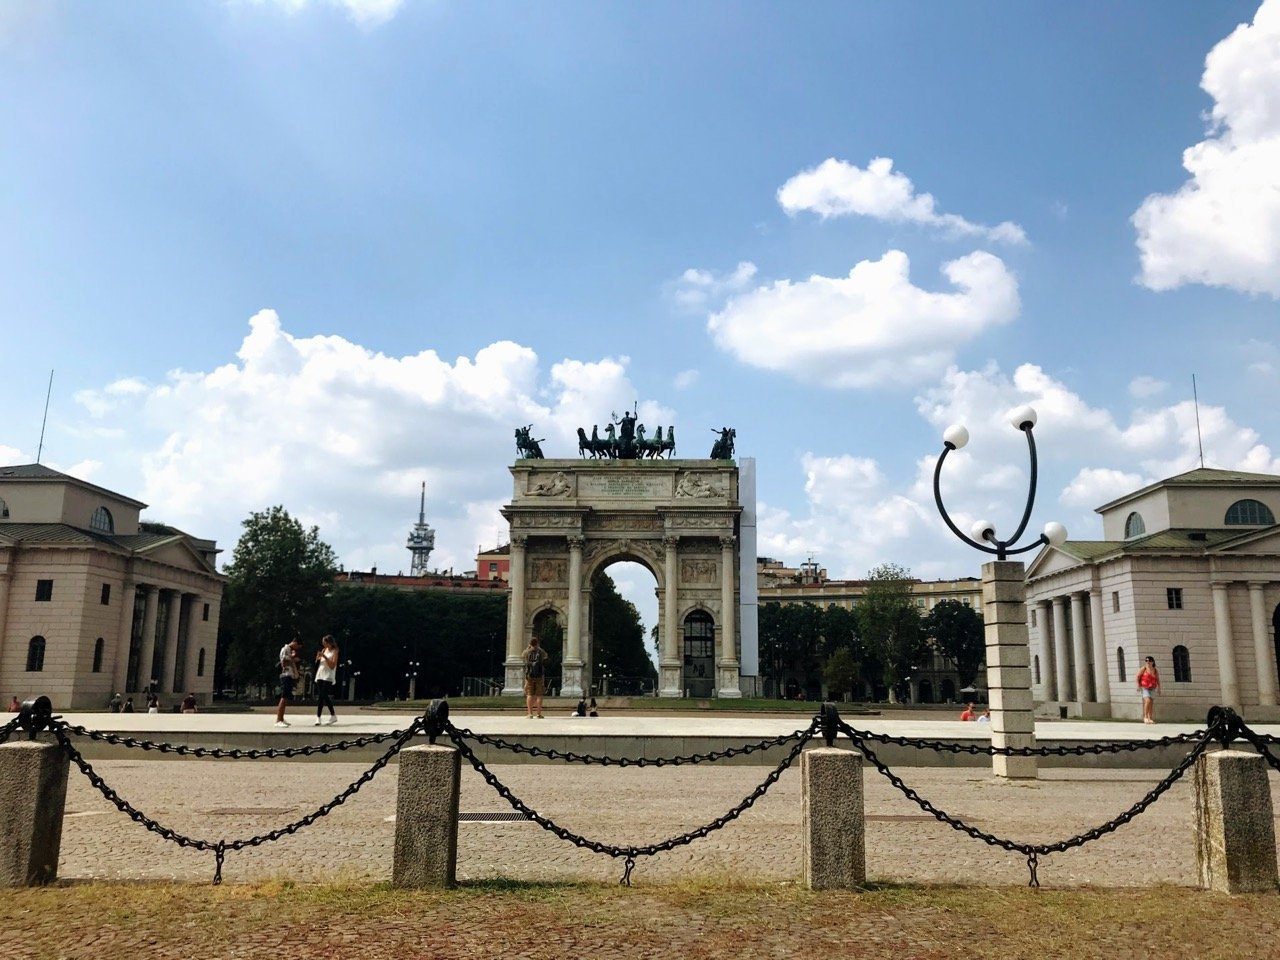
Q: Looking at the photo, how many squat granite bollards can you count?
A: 4